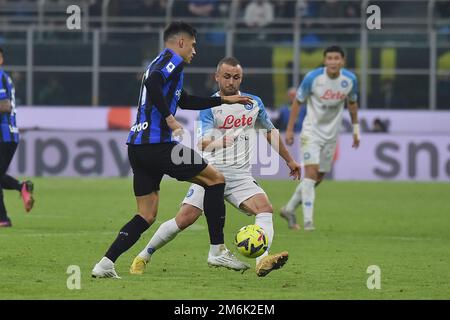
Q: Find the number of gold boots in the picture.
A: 2